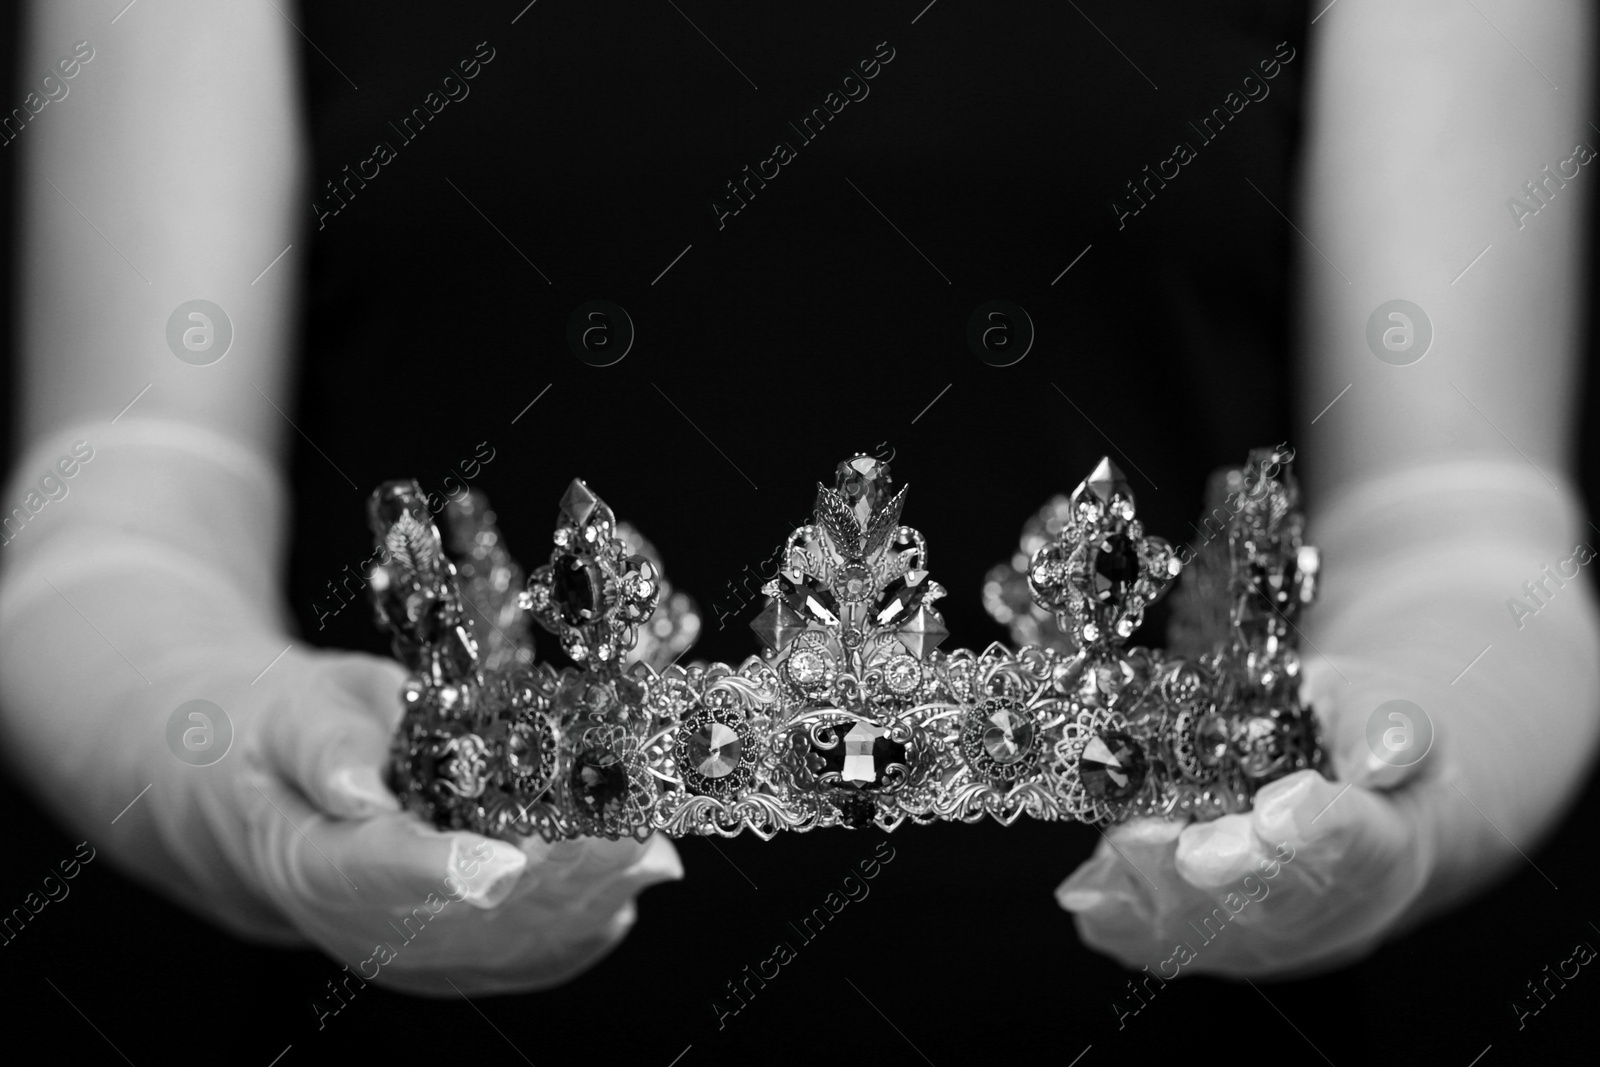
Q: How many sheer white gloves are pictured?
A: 2